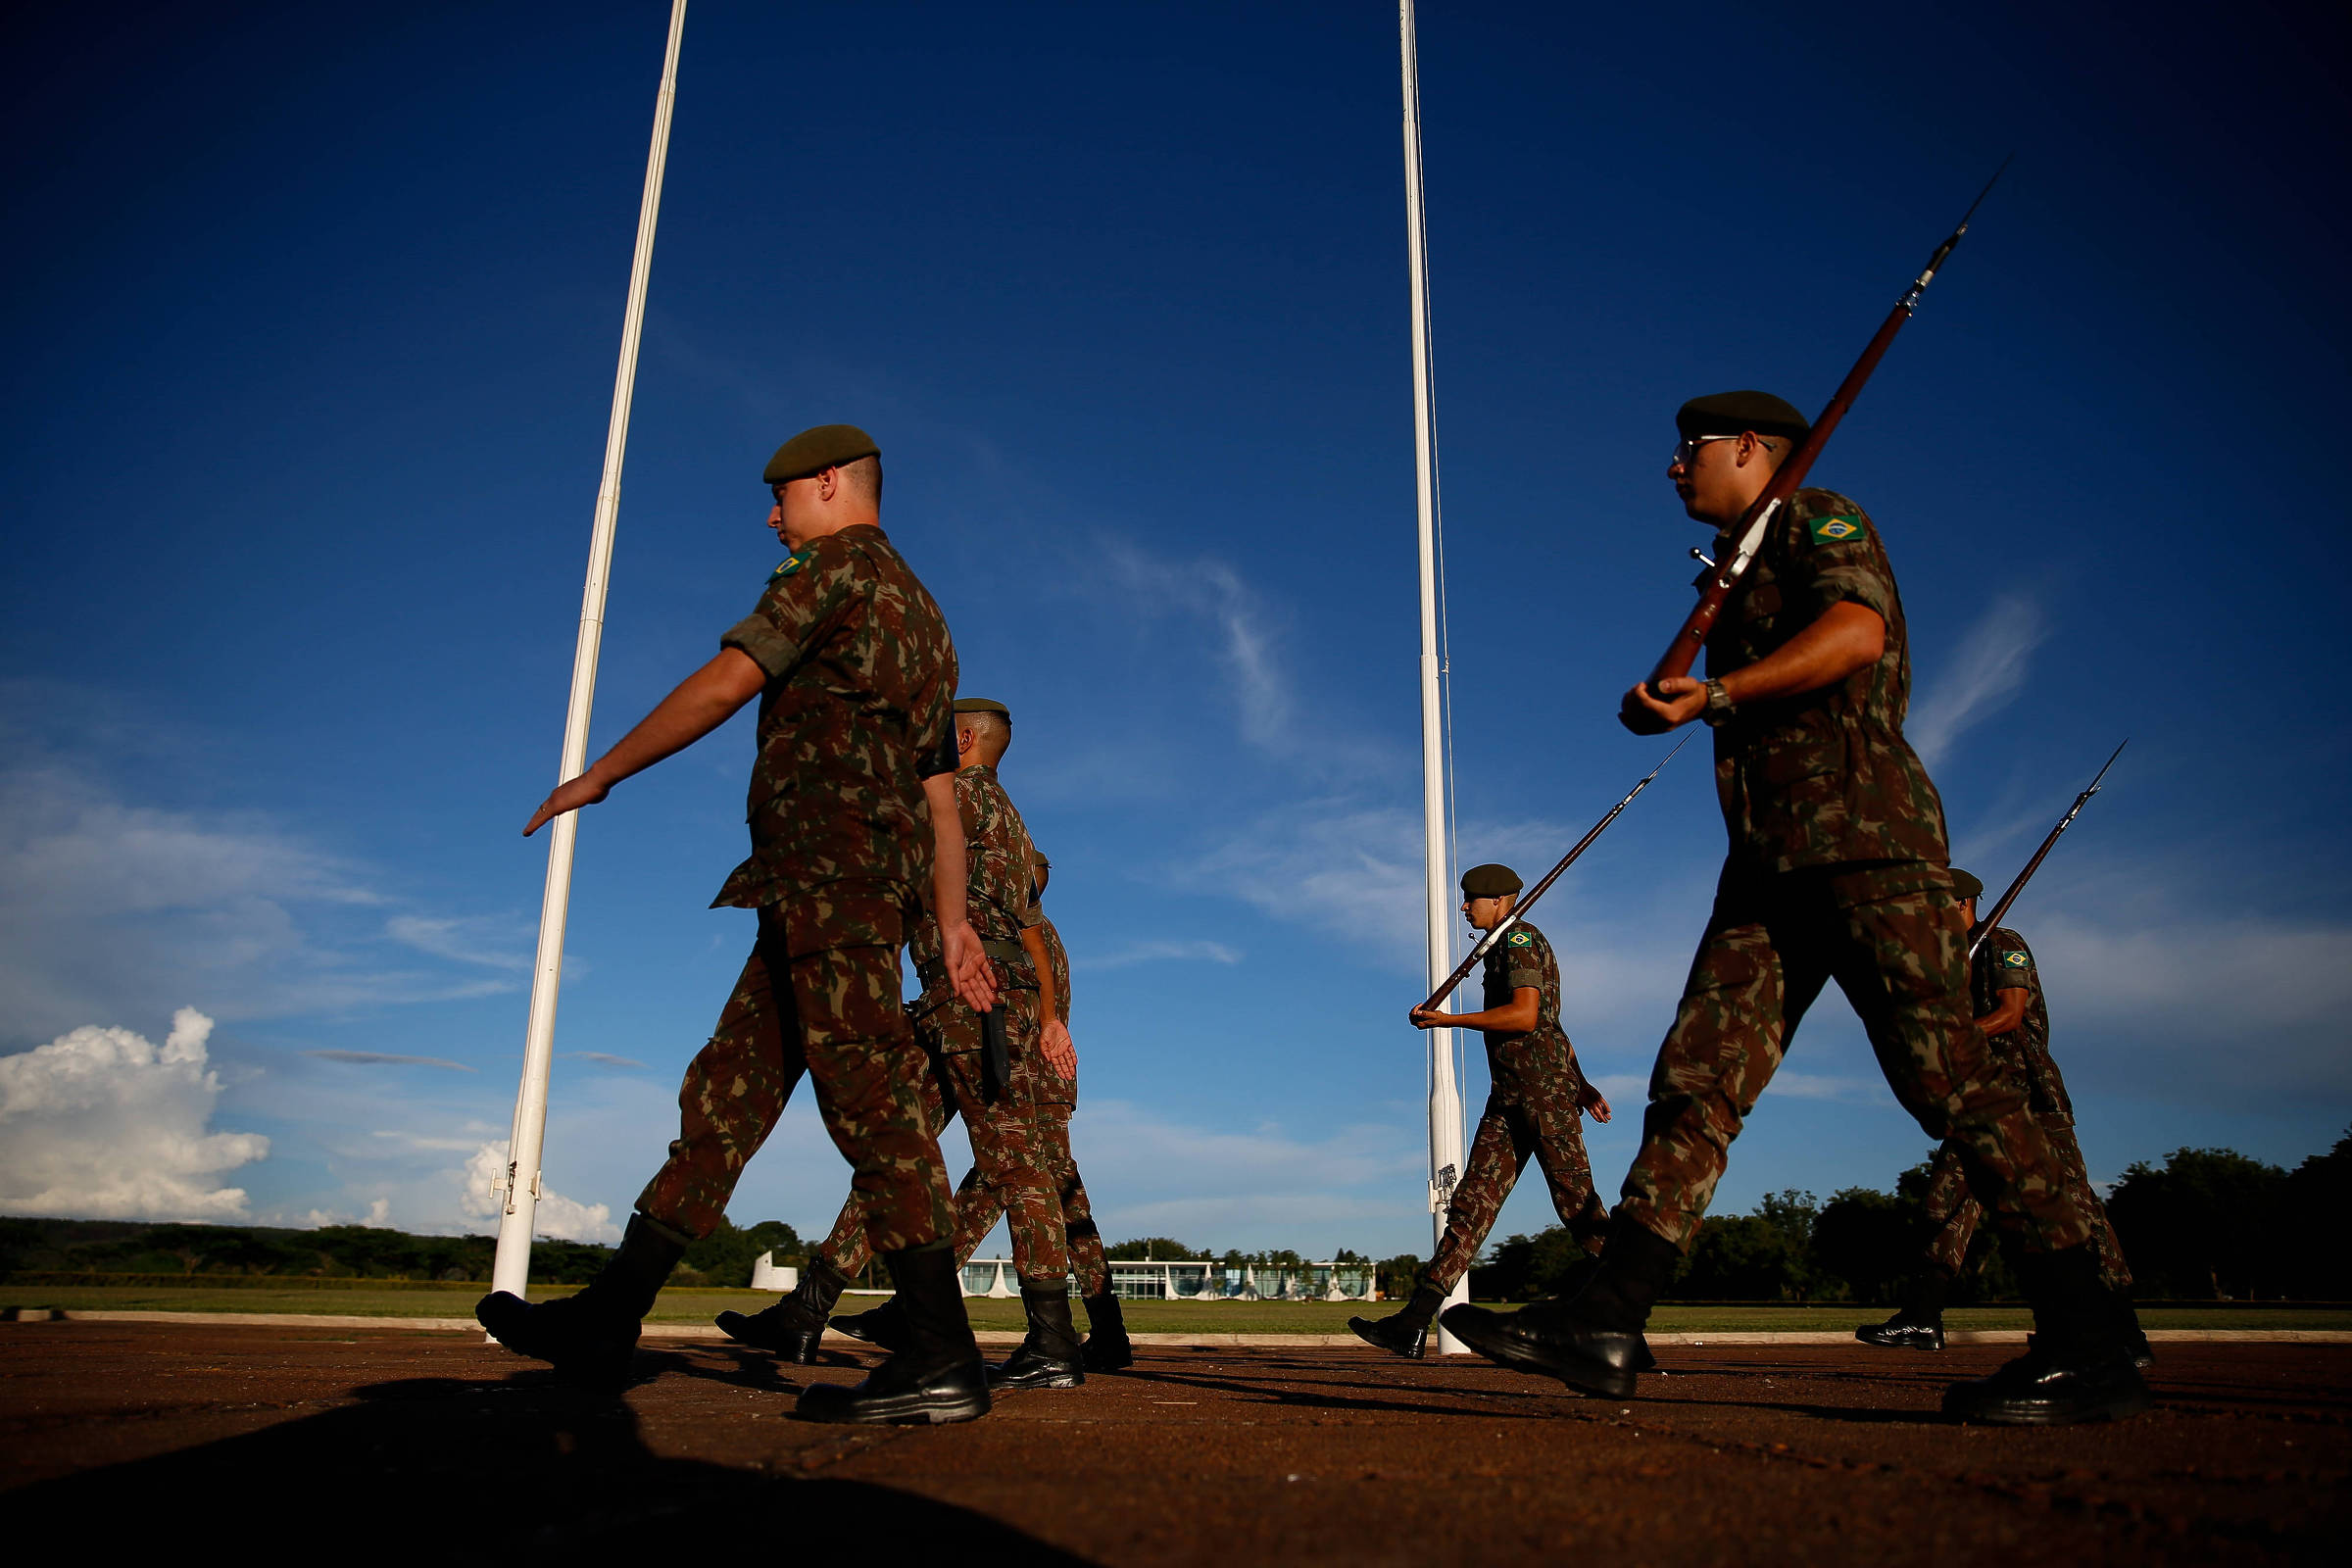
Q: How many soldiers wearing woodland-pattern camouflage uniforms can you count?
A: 6